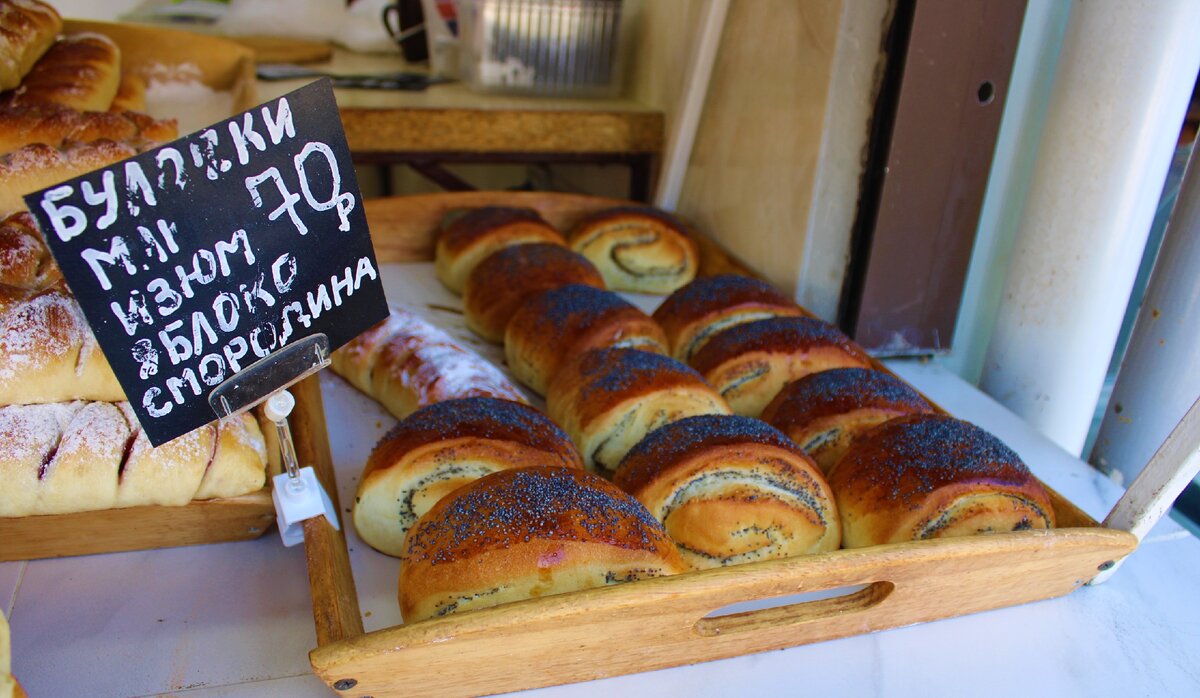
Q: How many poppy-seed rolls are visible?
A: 12